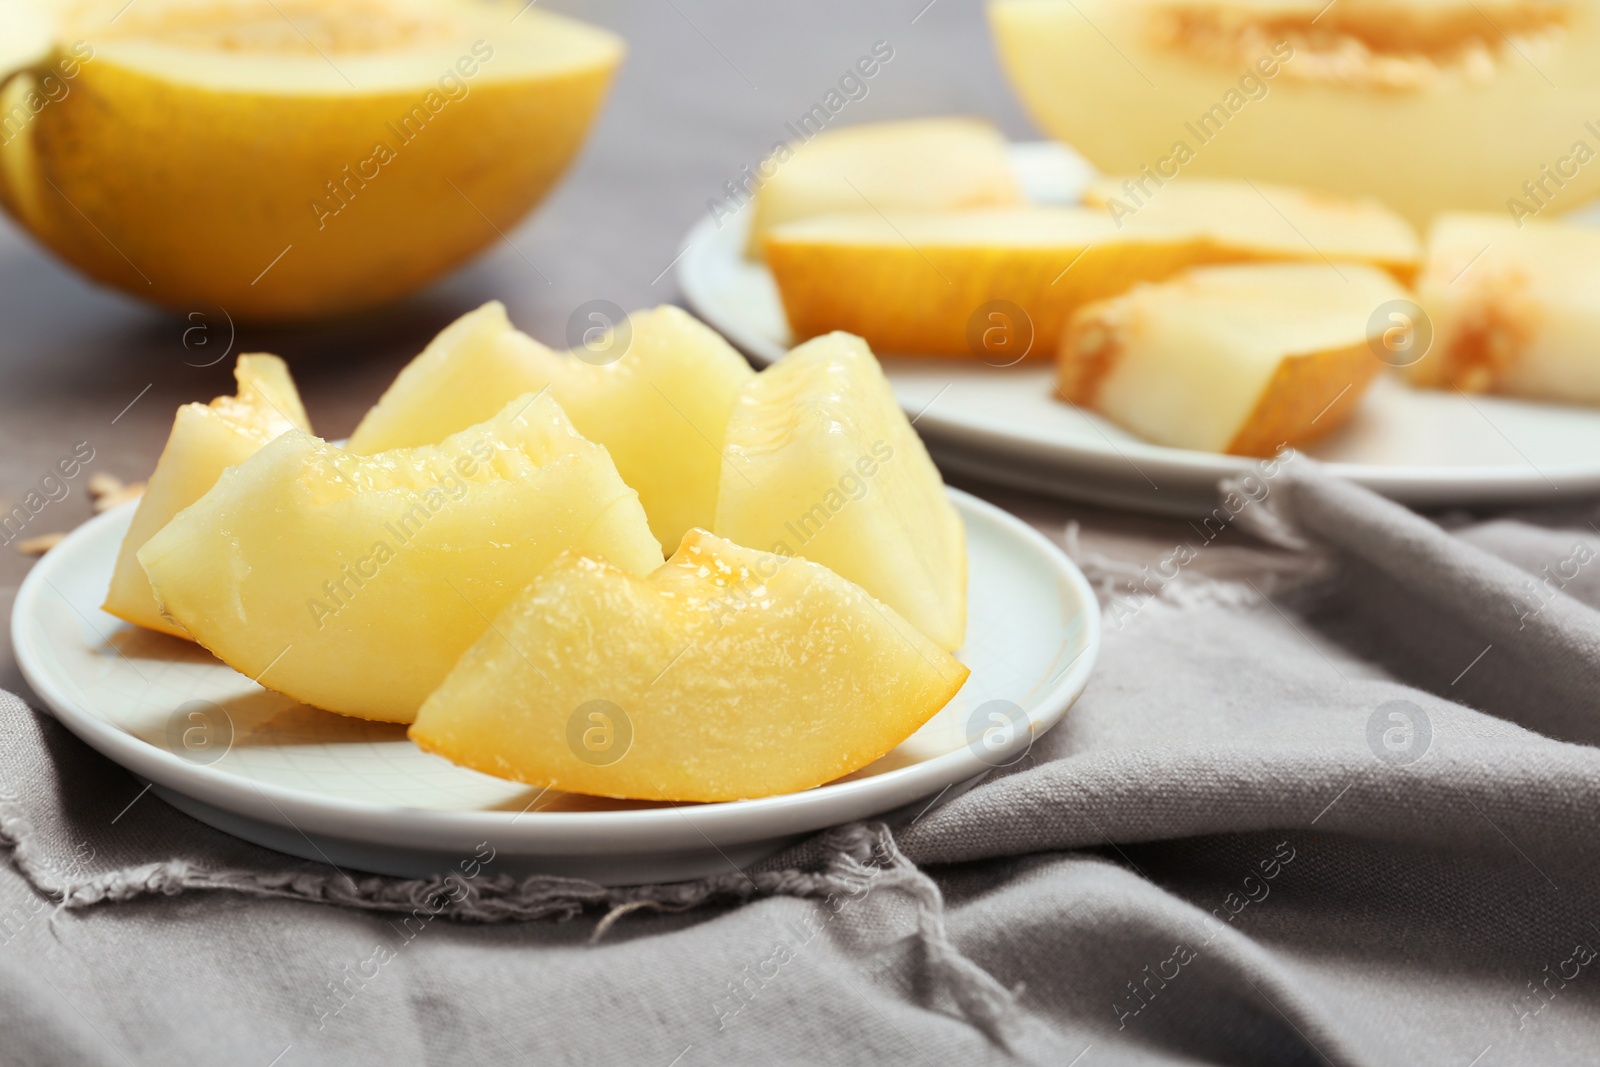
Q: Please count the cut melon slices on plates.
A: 10